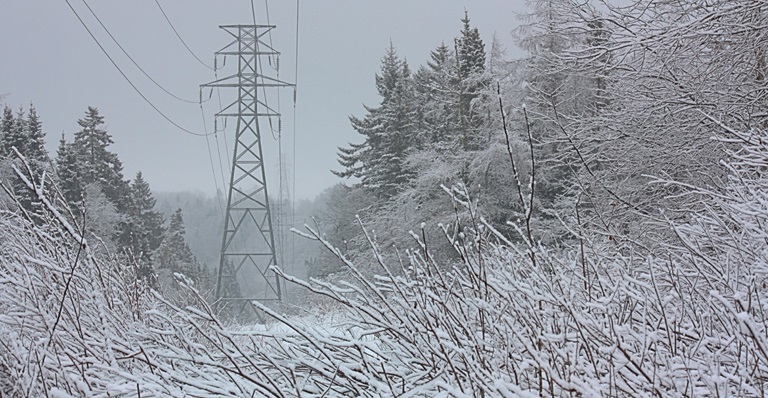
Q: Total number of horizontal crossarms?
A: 4